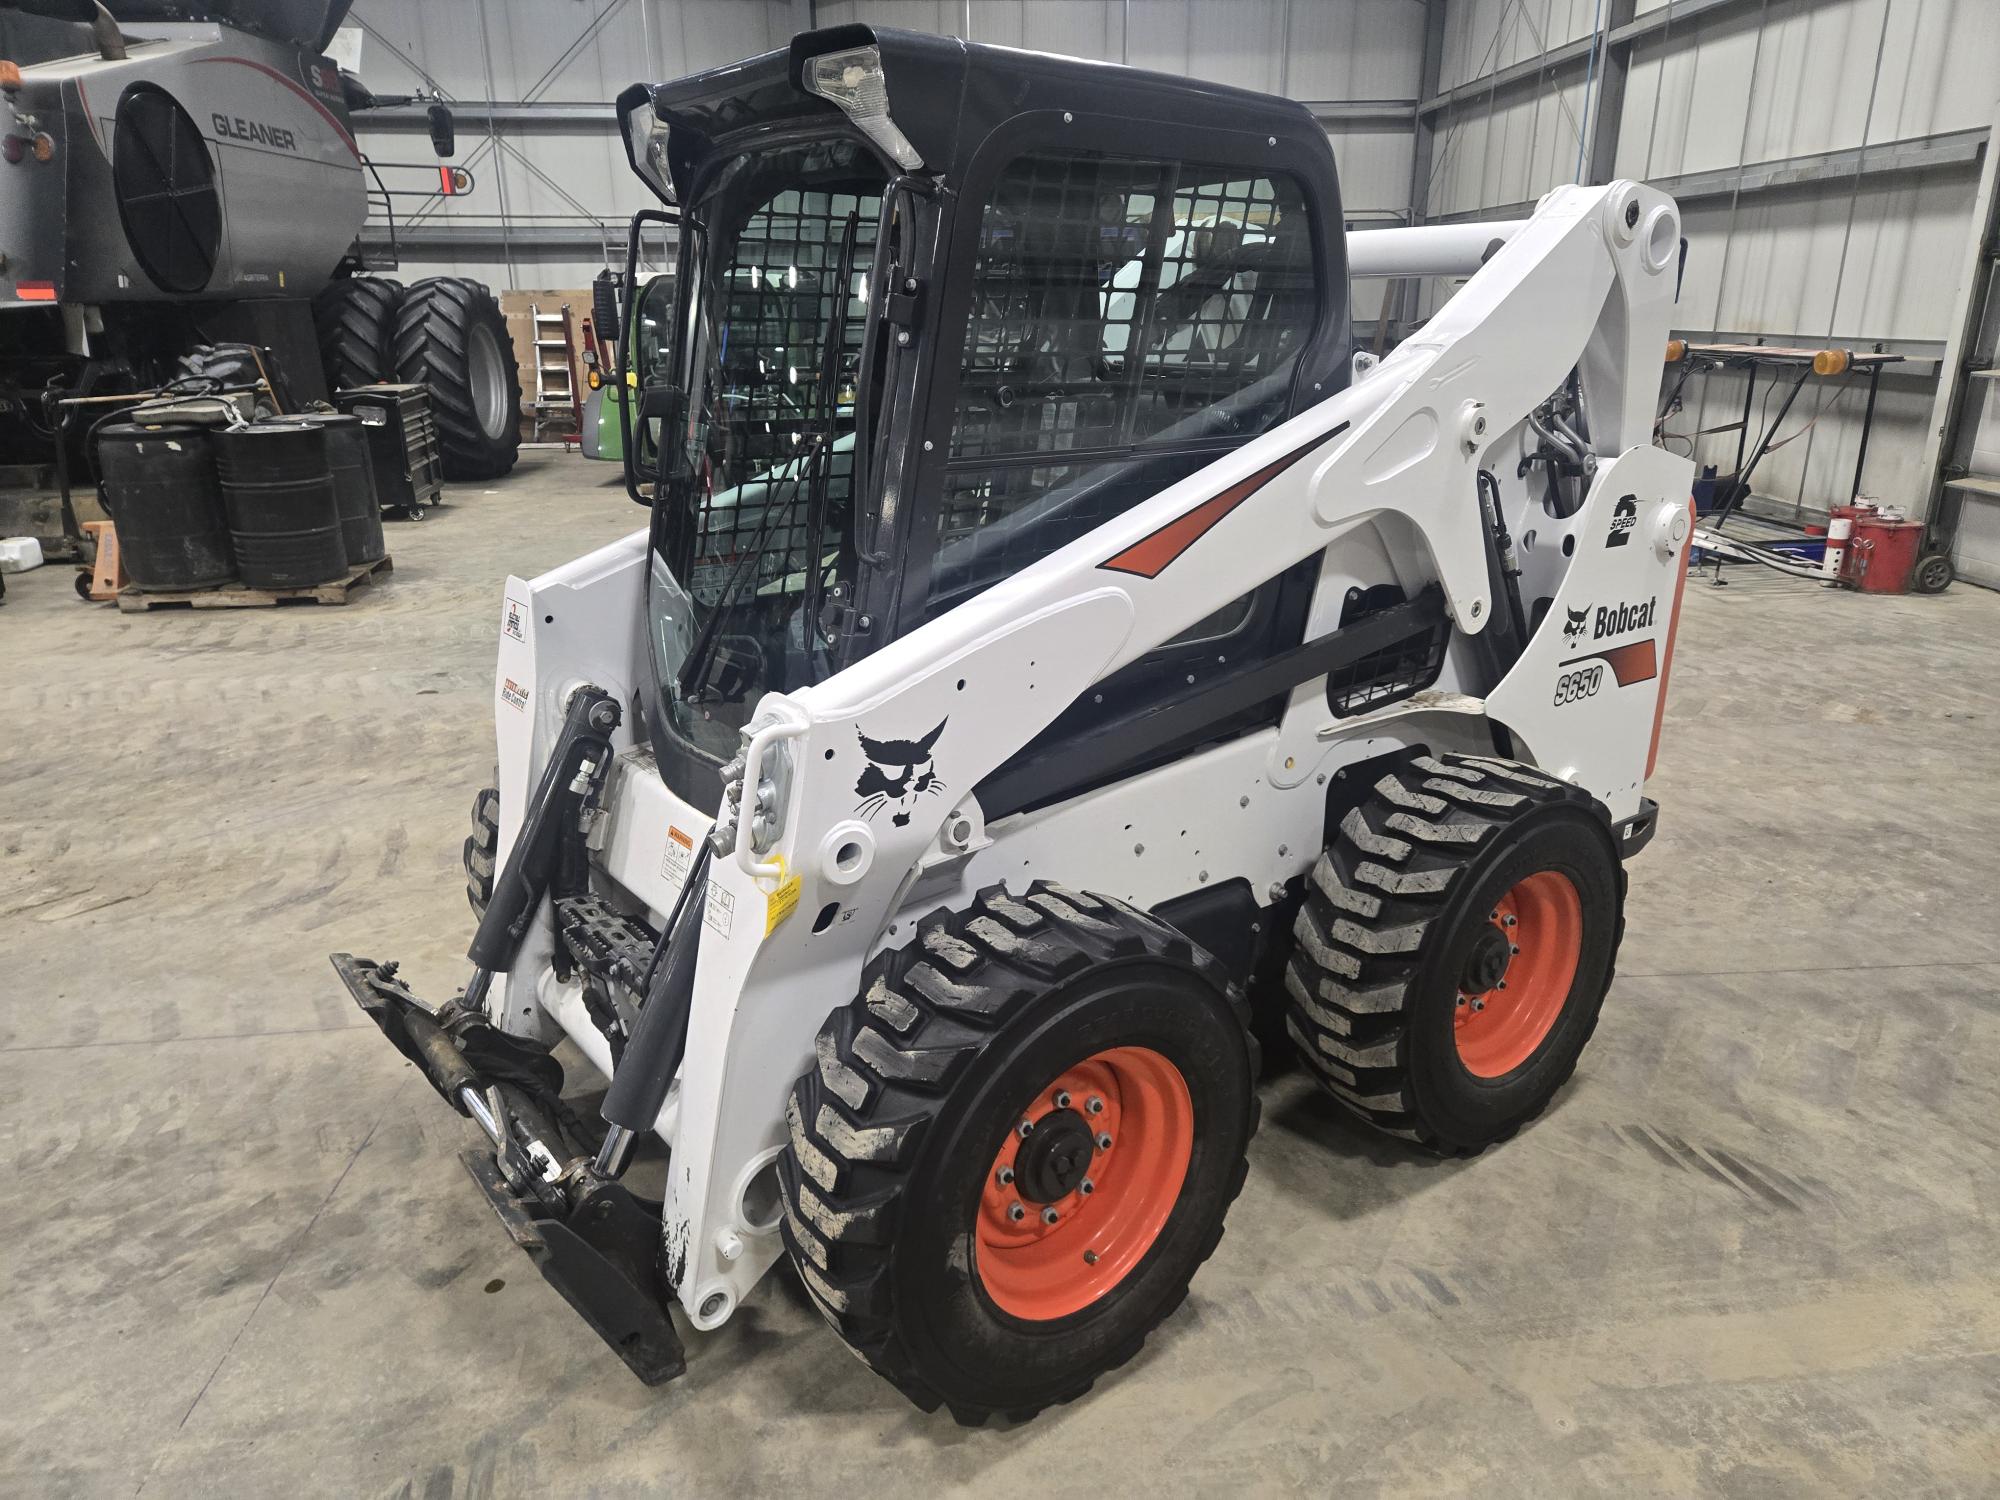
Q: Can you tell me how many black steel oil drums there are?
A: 3